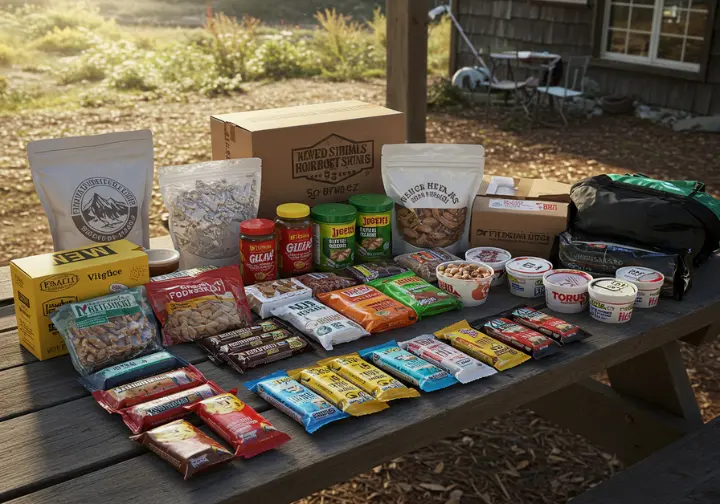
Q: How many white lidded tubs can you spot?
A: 5